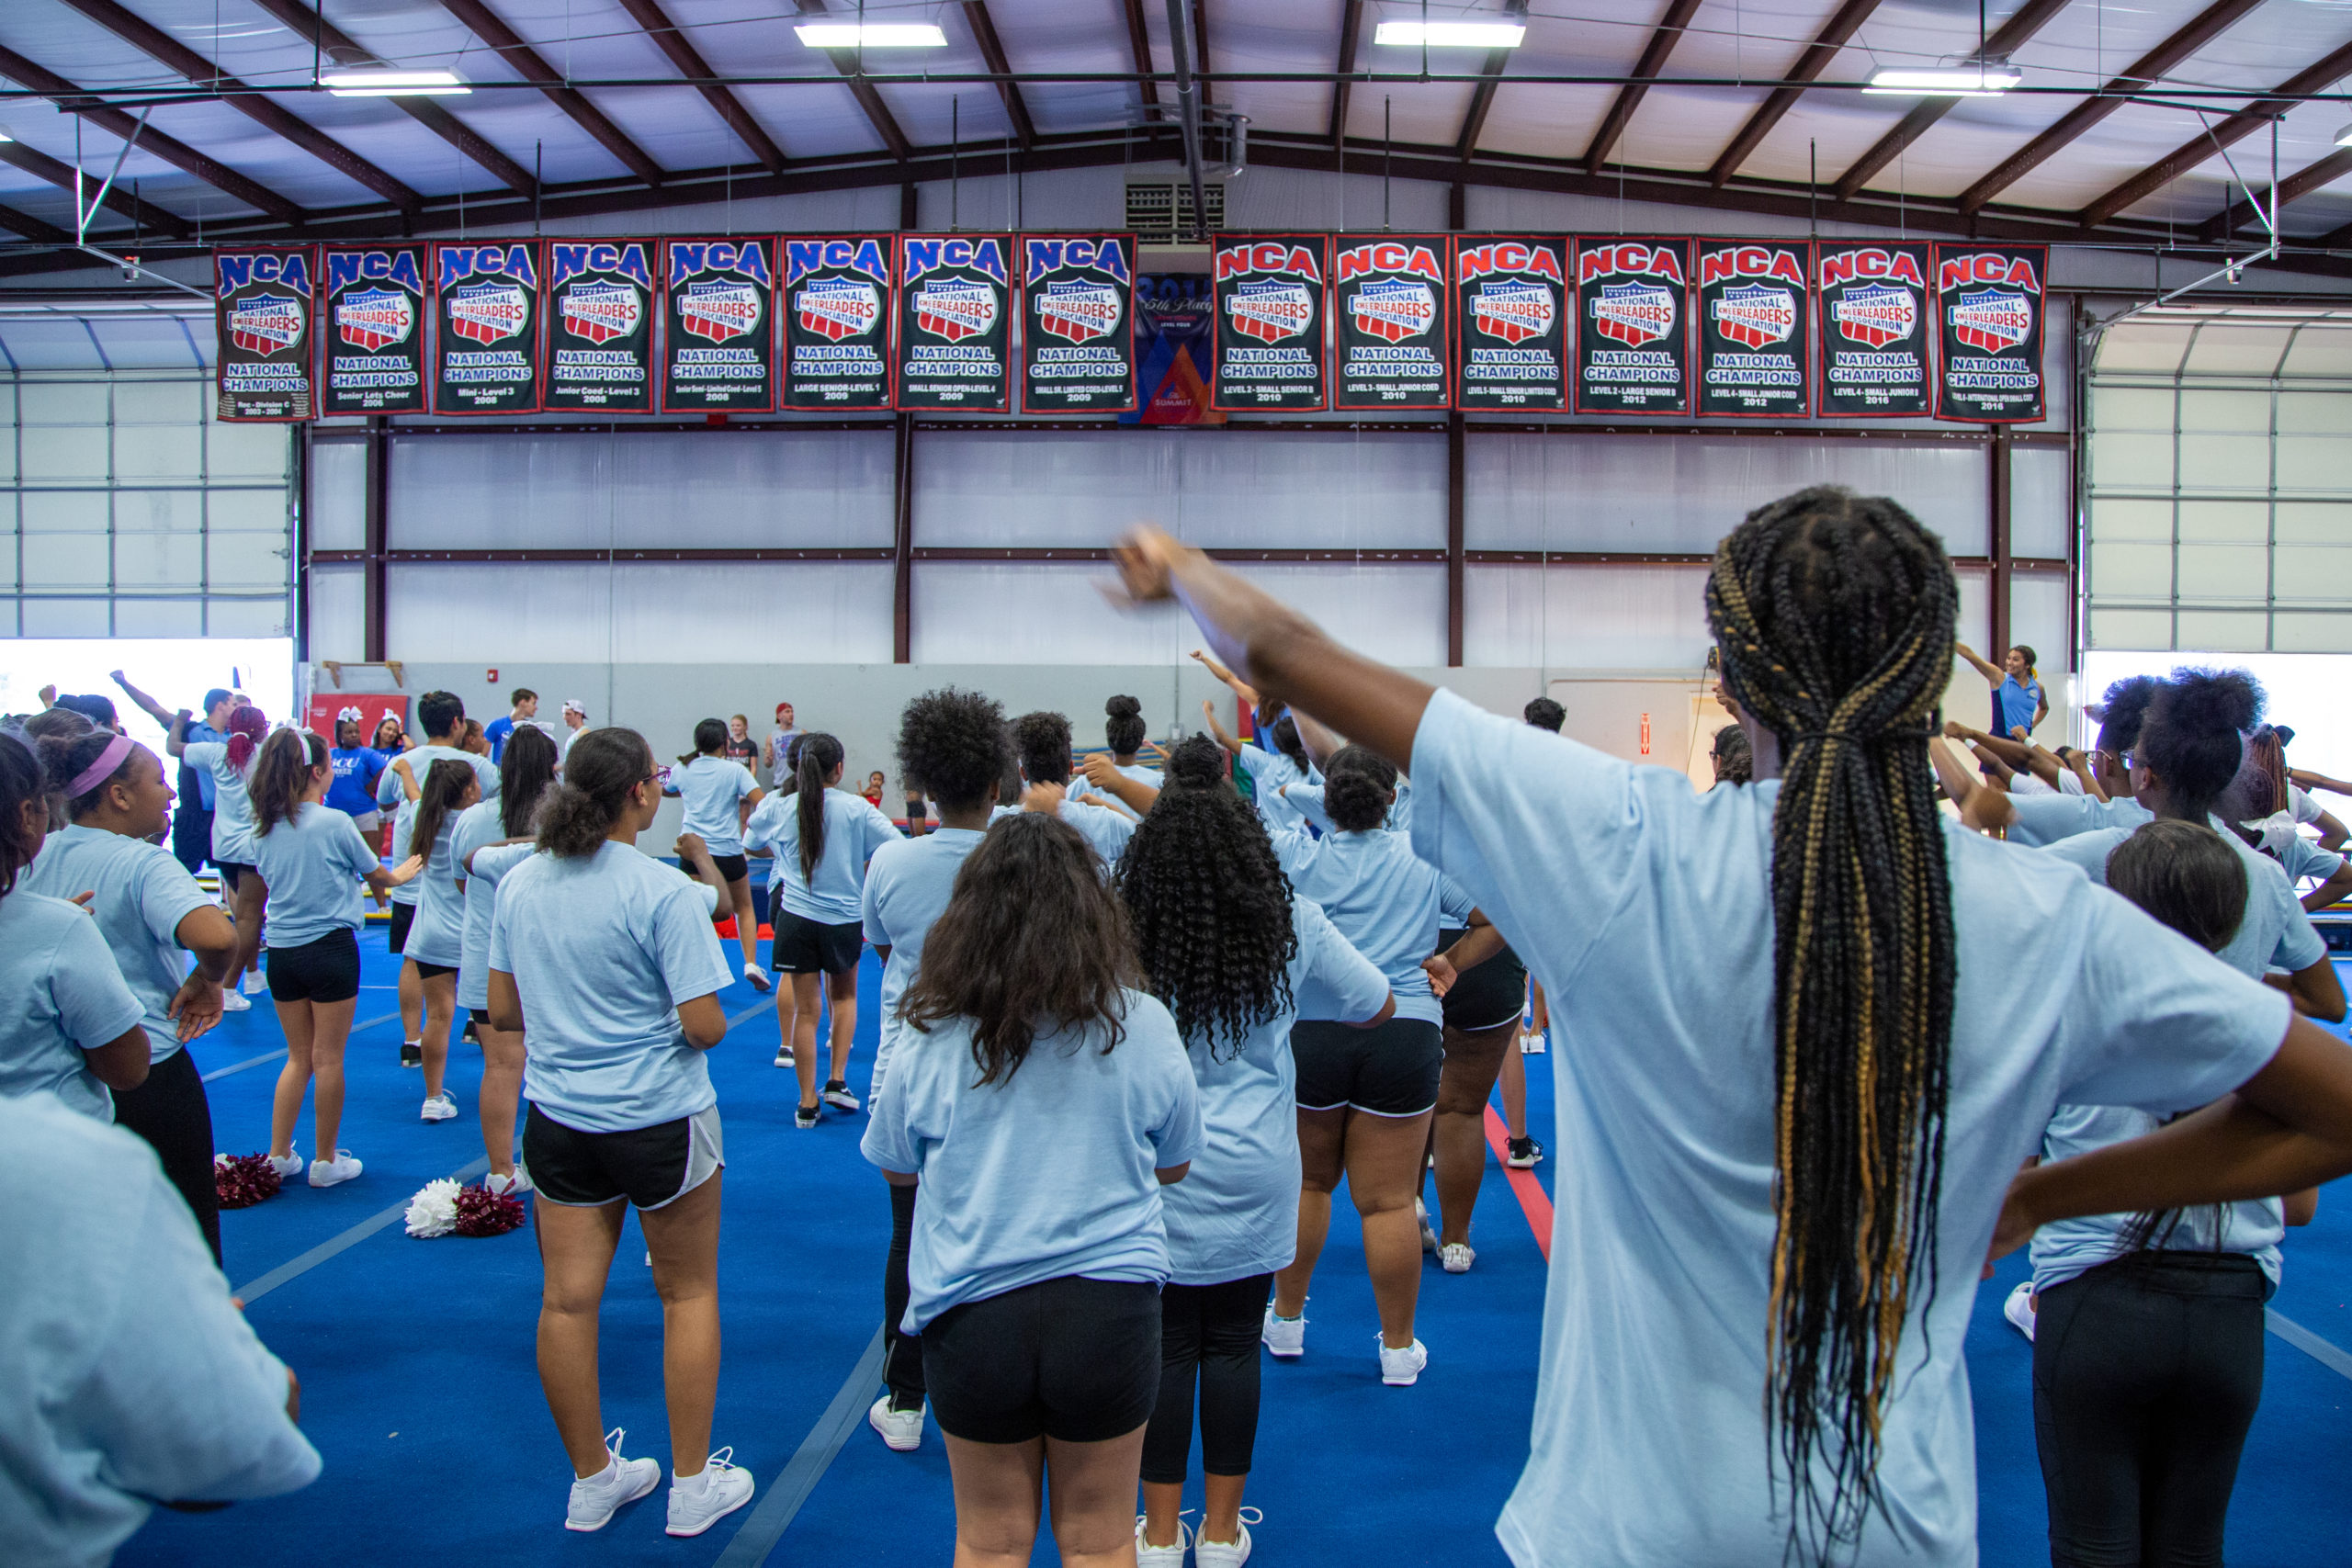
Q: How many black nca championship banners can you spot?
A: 15